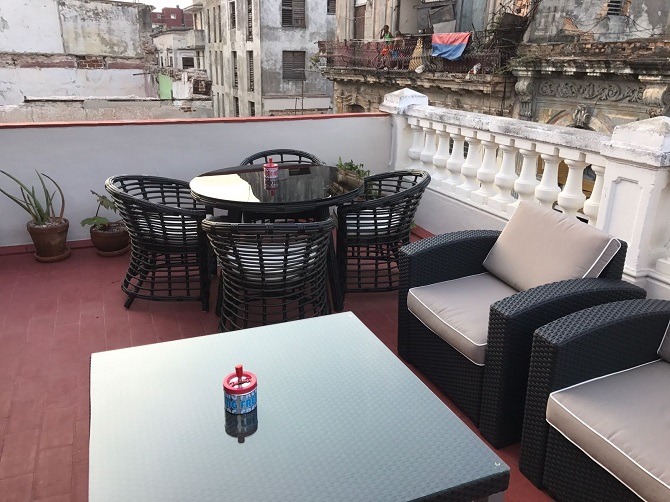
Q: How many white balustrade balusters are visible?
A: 11